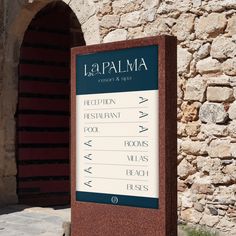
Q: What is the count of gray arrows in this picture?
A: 7